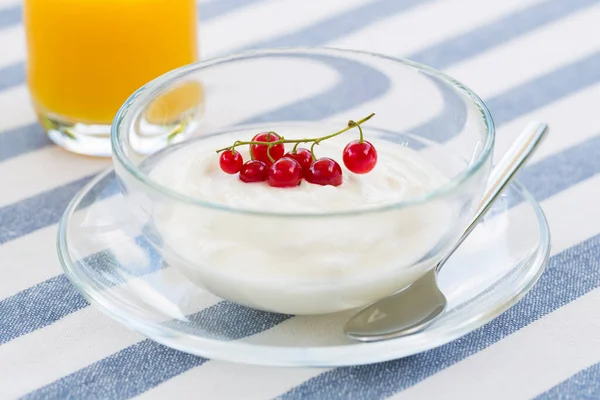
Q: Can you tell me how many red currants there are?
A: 7